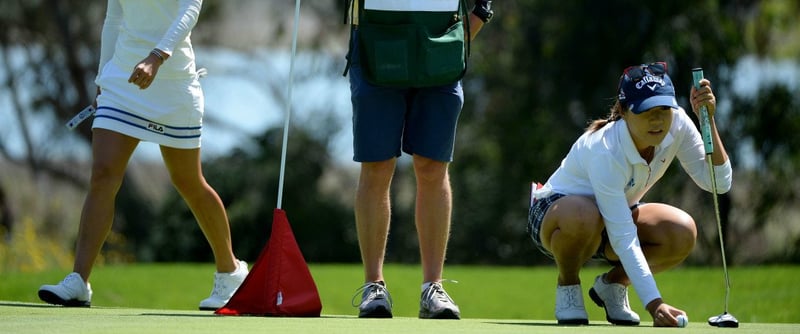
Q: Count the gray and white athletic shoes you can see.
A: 2